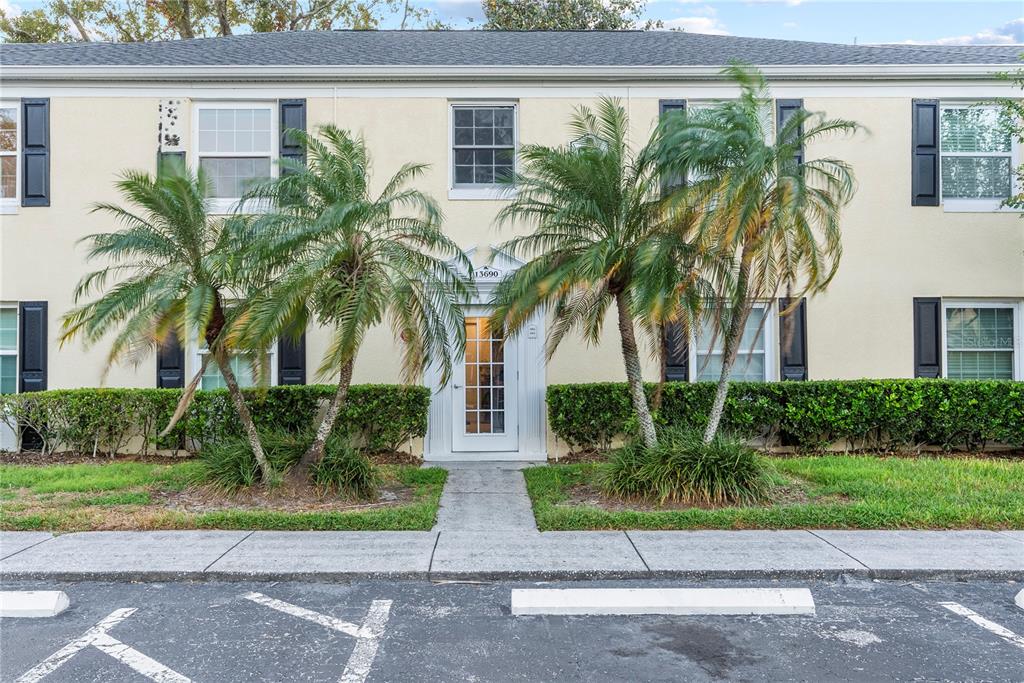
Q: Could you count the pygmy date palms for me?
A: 4